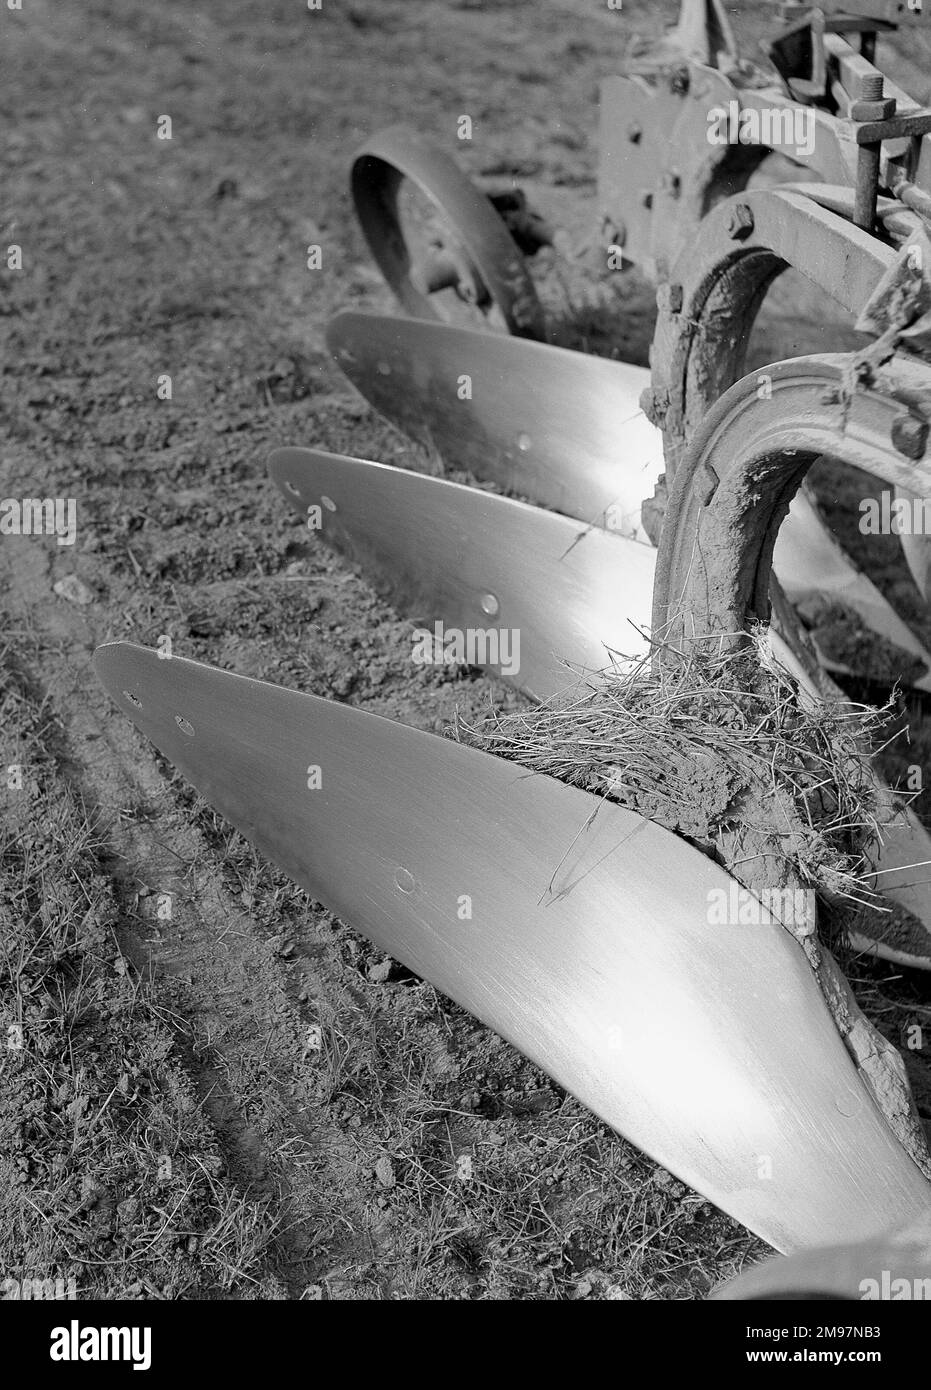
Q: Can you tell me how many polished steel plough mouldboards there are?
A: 3